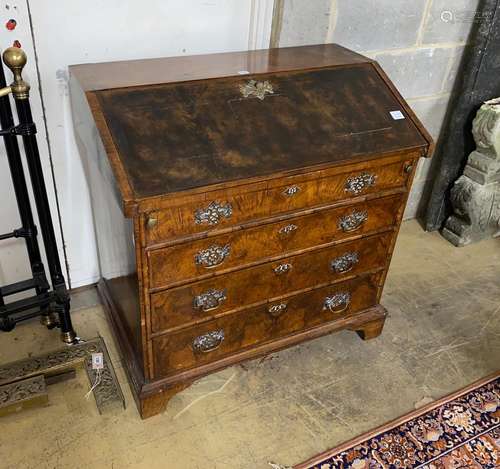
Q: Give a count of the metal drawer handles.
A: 8